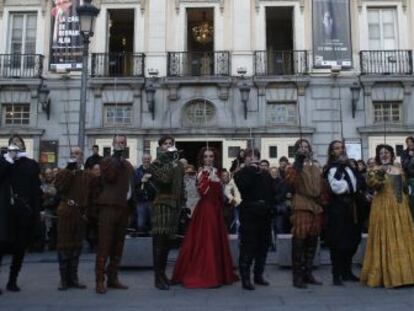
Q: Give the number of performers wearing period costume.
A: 9